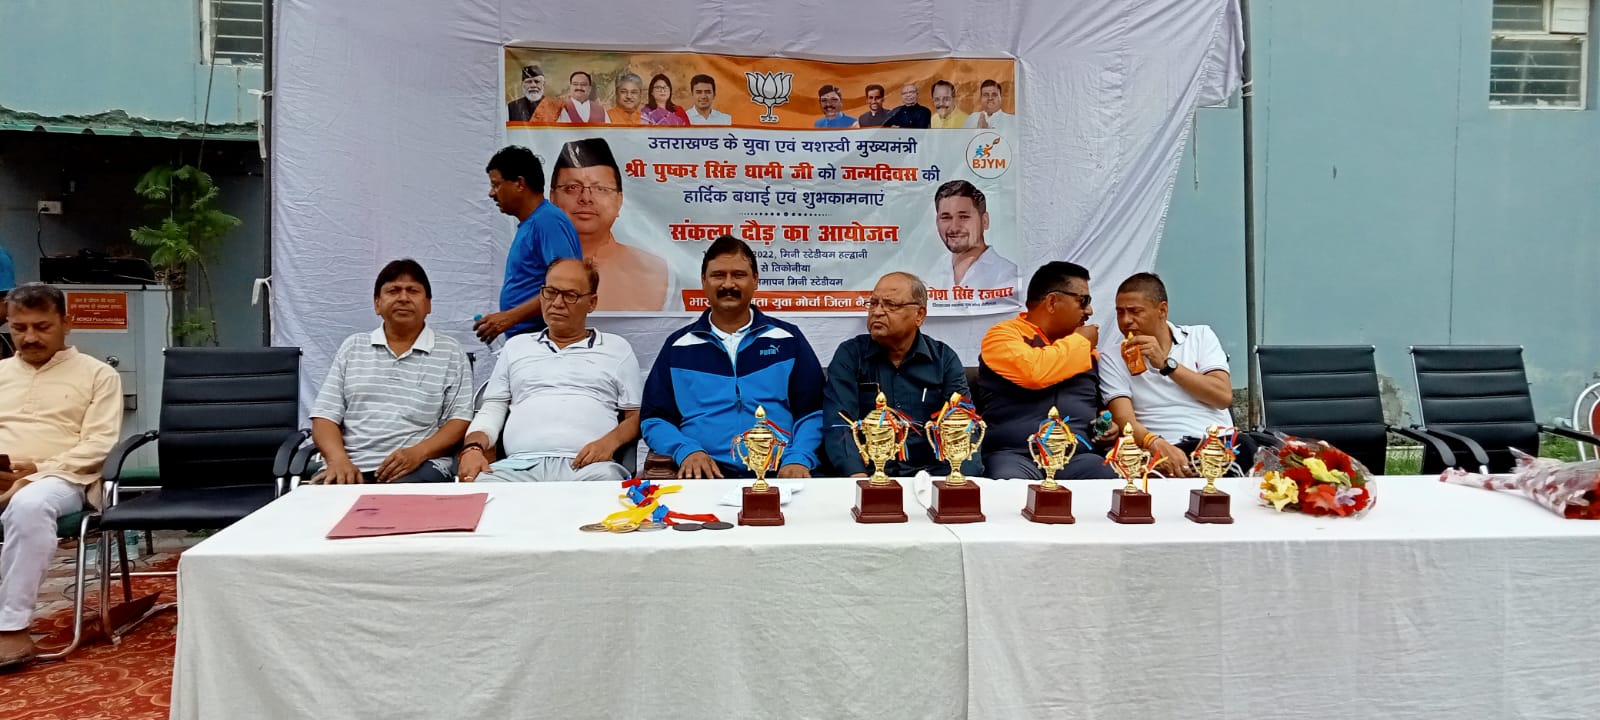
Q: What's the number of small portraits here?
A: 10